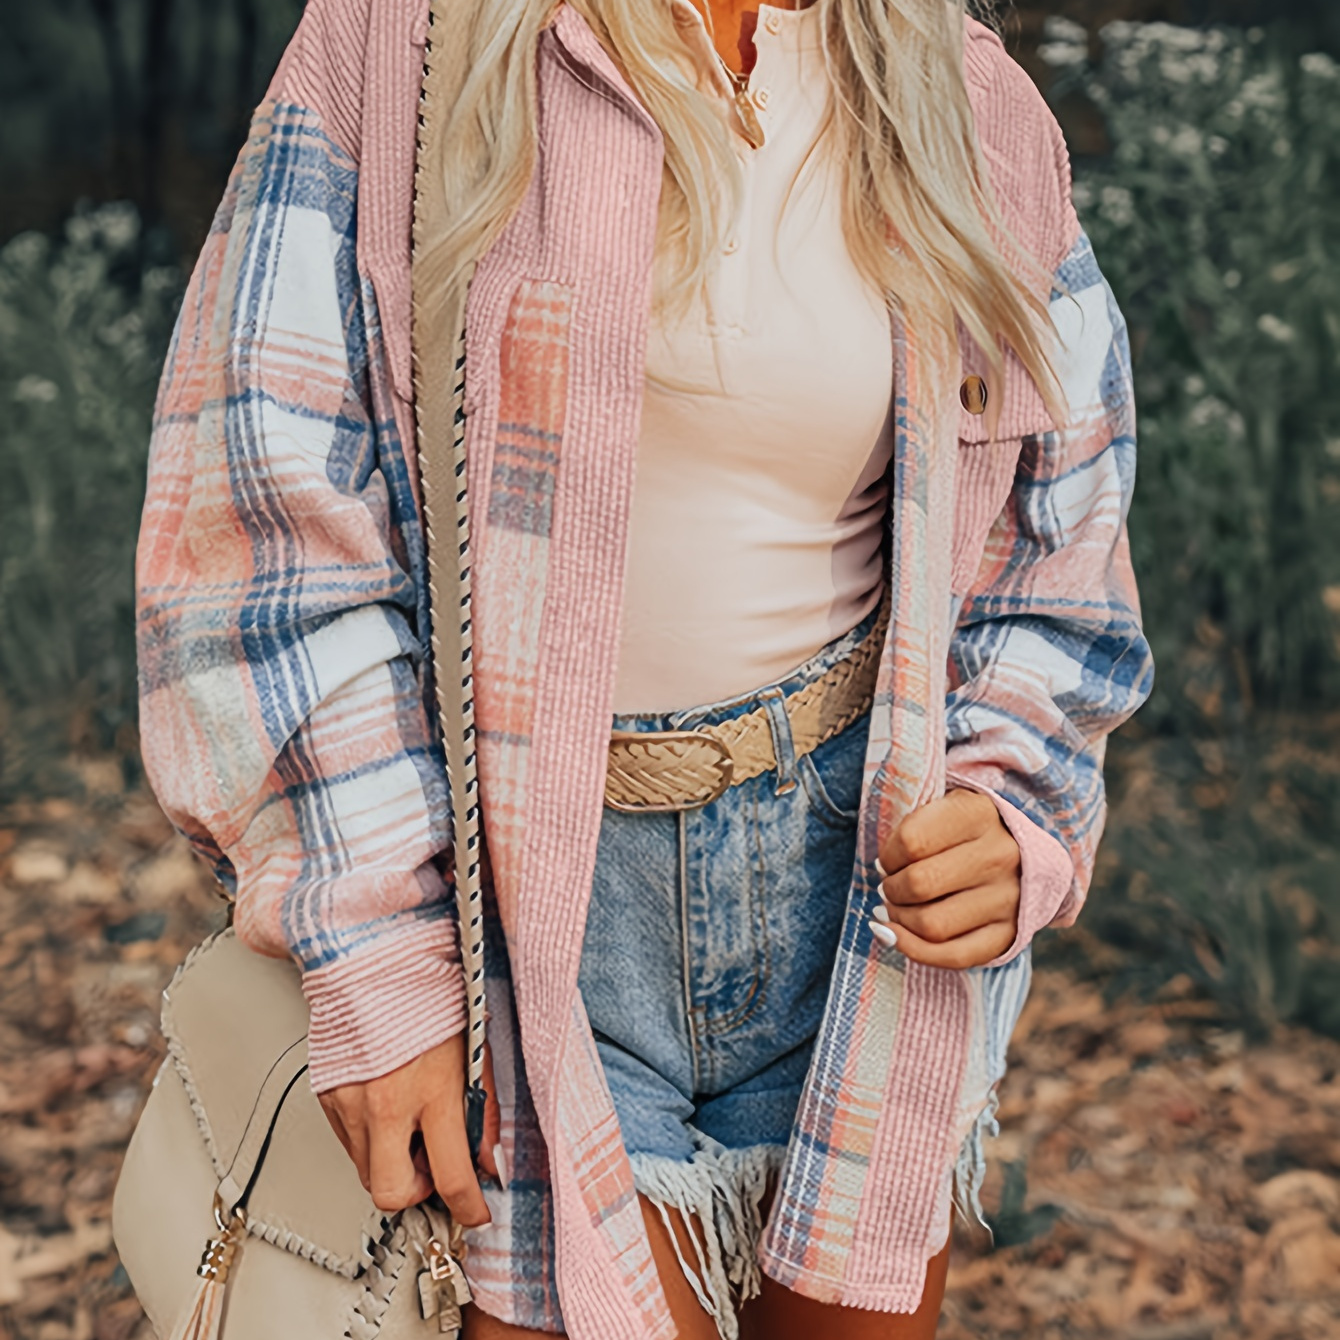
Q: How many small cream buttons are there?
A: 3